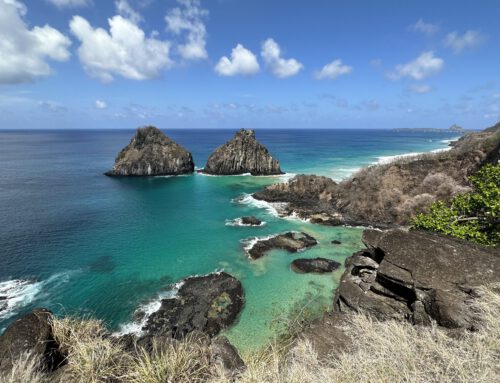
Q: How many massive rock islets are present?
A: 2